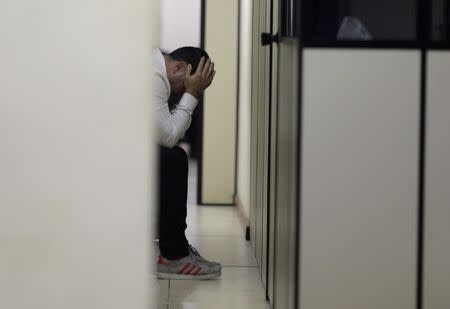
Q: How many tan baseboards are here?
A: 1